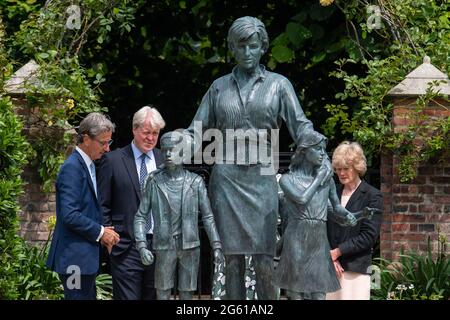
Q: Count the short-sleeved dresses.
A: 1